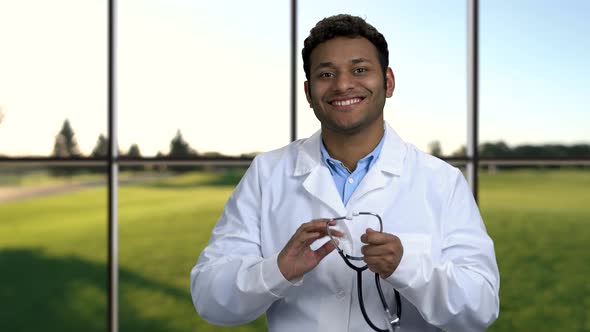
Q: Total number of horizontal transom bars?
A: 1